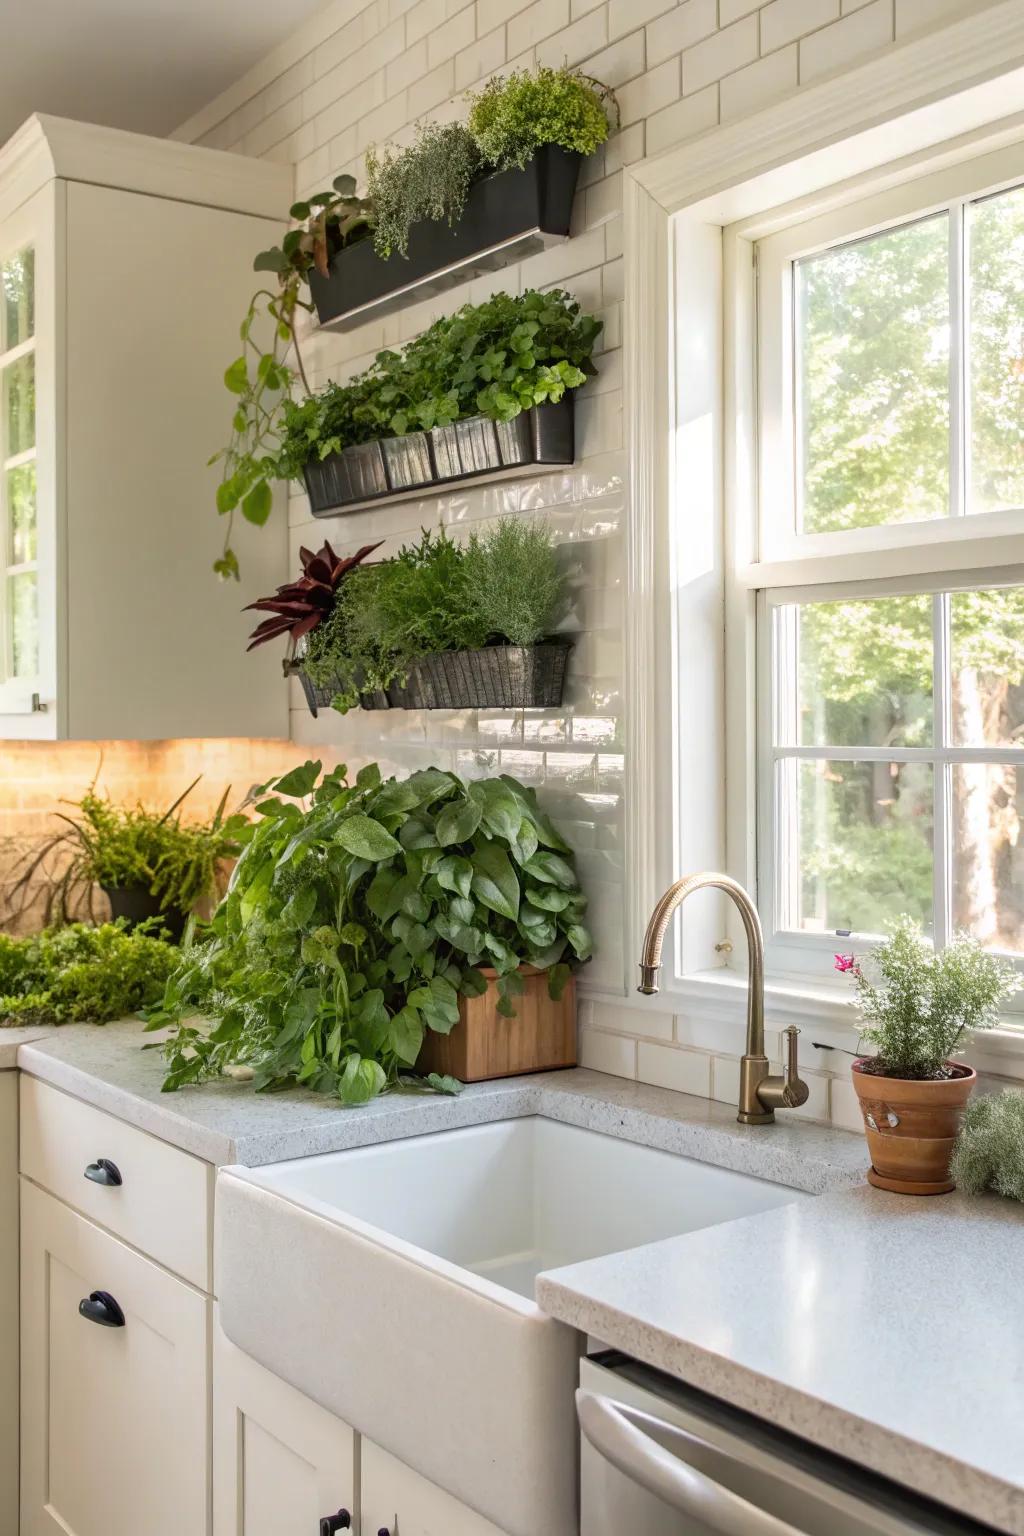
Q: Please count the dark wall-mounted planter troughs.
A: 3